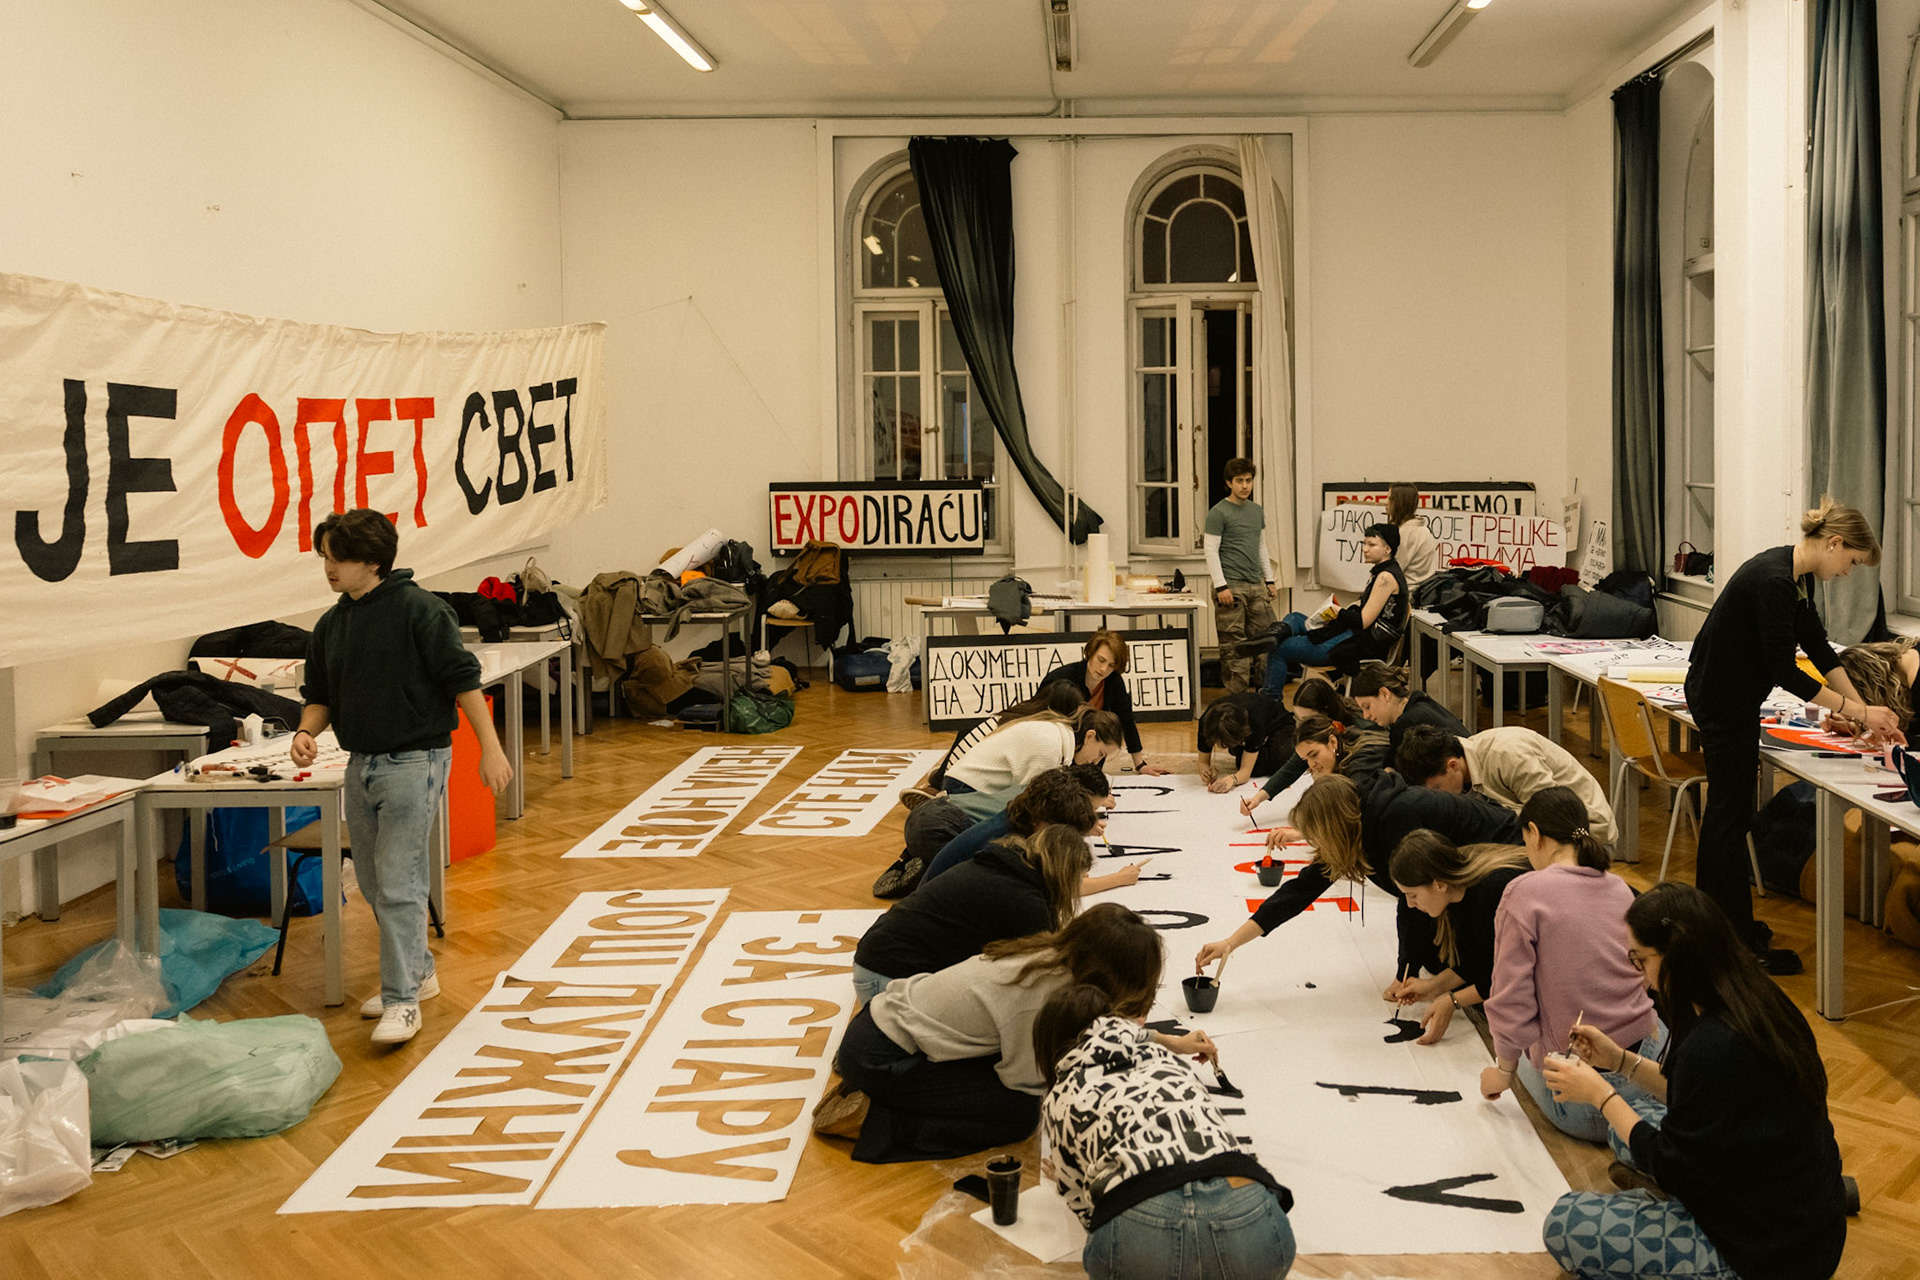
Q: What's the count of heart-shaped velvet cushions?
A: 0